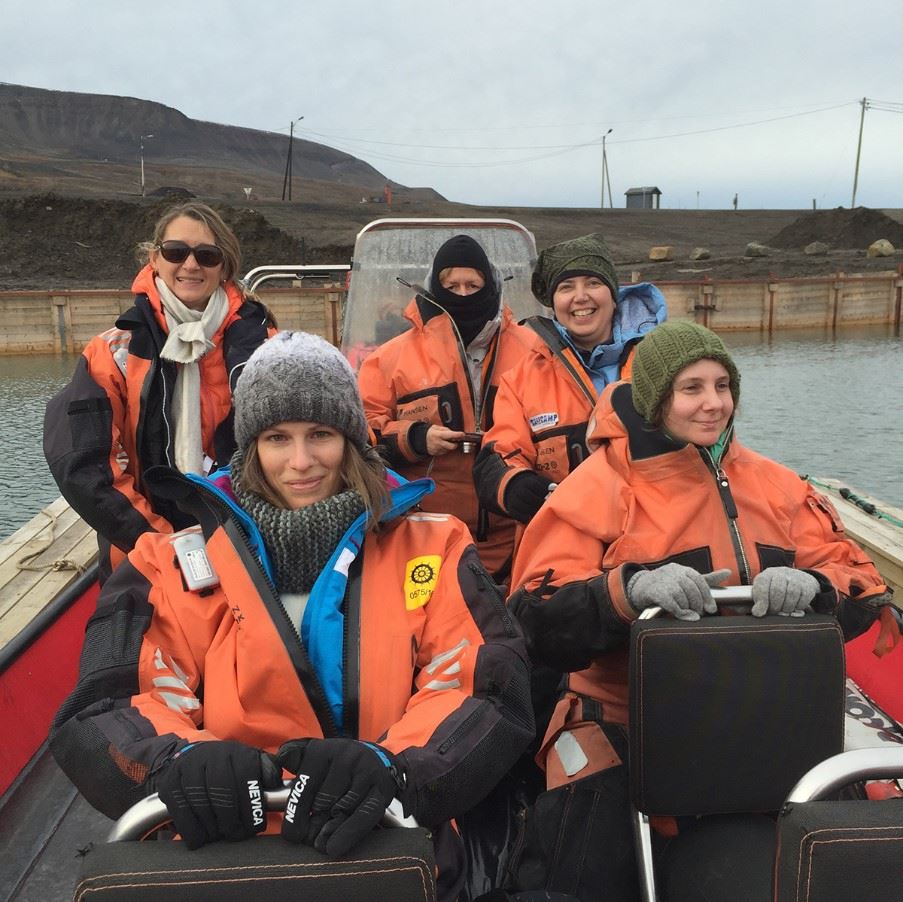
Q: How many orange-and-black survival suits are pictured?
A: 5